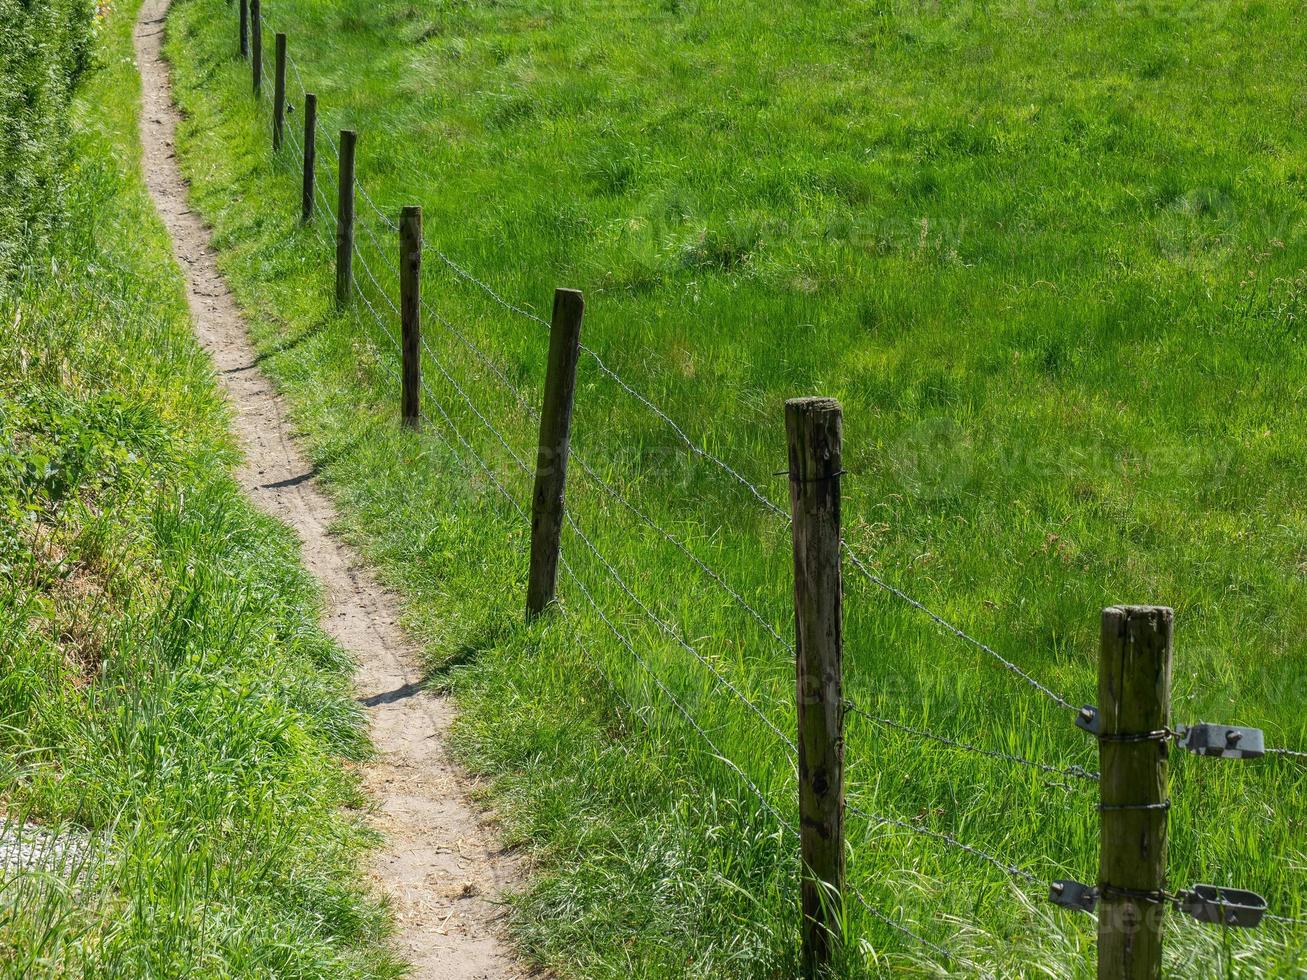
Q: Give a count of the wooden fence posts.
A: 9